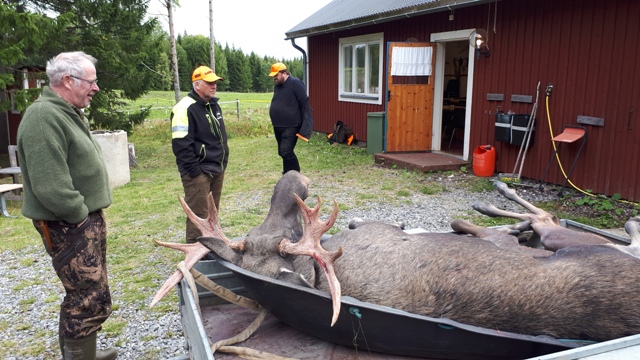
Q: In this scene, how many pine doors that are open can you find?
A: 1